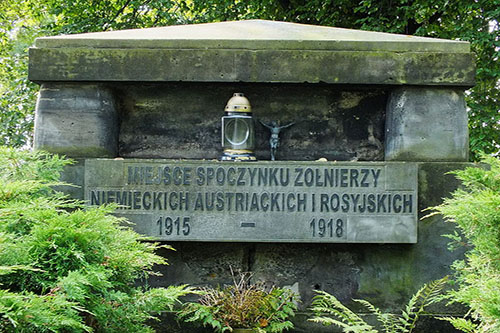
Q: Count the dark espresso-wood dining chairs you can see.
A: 0